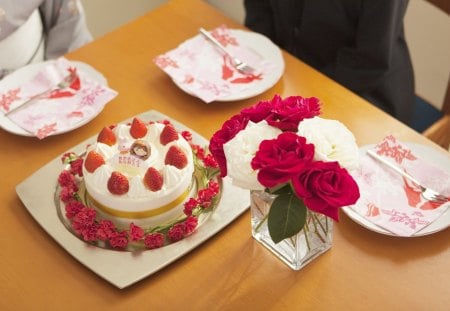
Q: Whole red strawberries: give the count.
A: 7